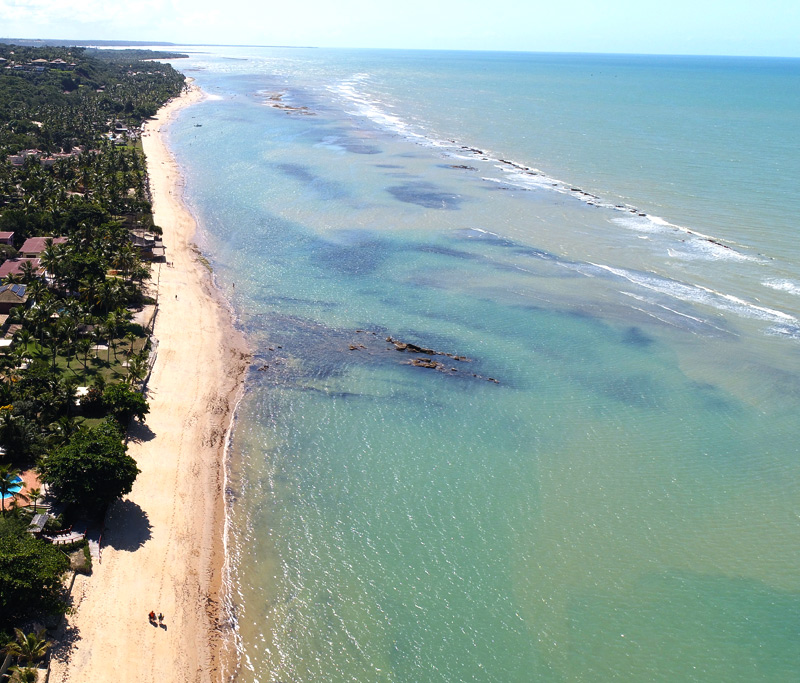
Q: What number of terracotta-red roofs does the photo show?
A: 3